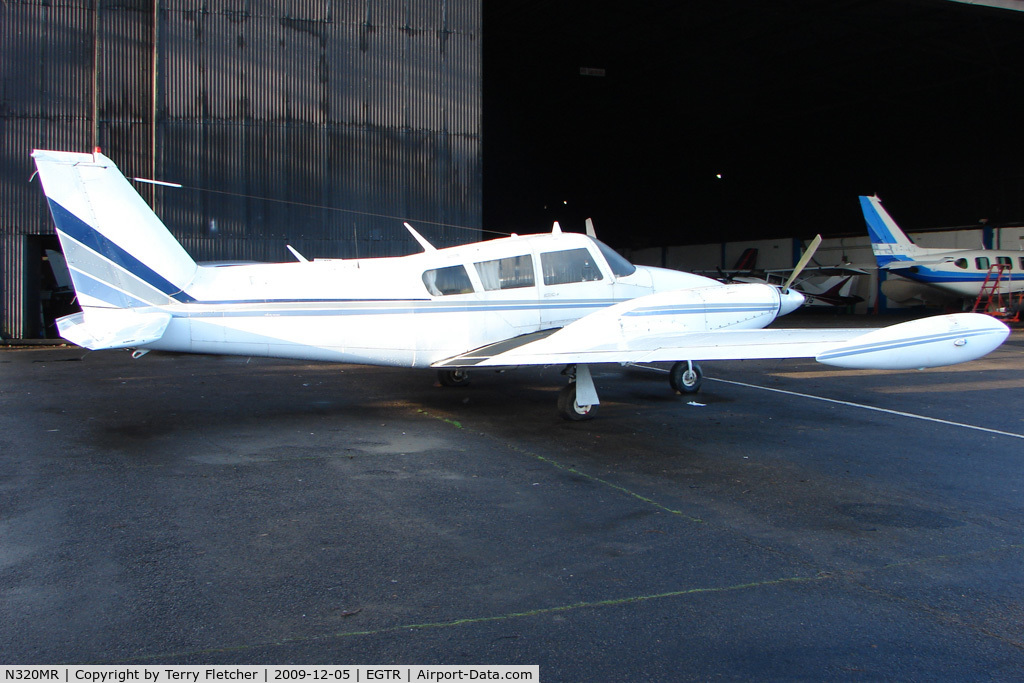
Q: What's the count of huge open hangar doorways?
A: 1